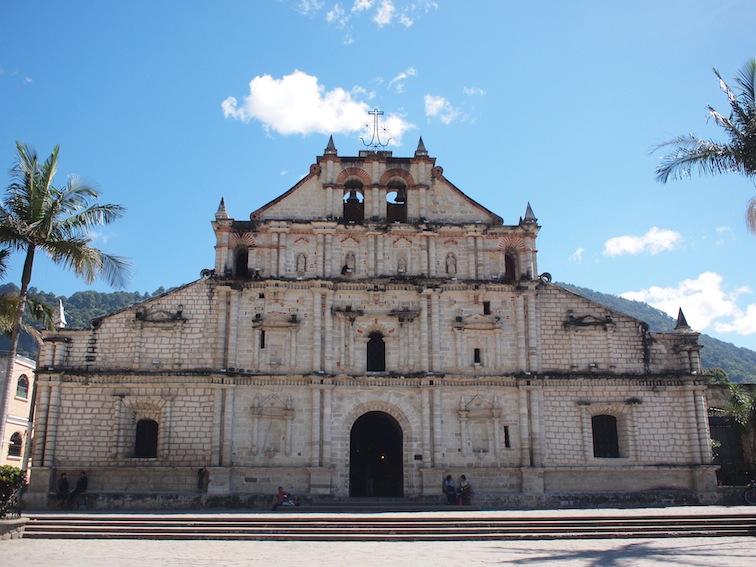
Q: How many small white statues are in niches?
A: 4